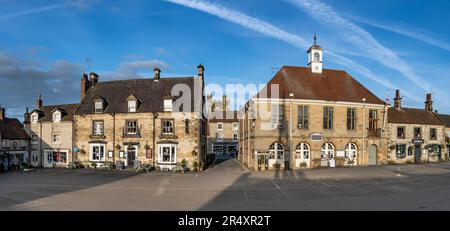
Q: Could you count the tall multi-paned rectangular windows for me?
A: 5